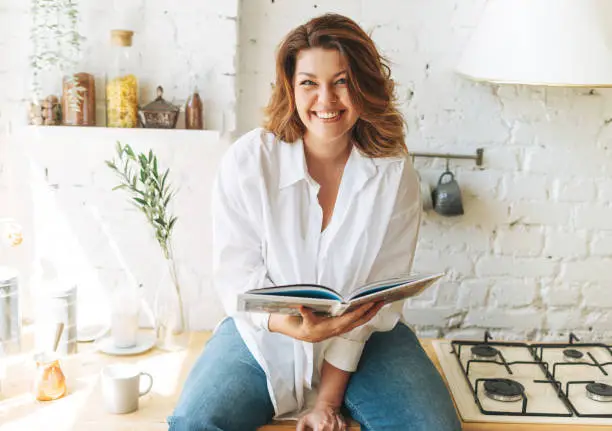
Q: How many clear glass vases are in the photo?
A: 1